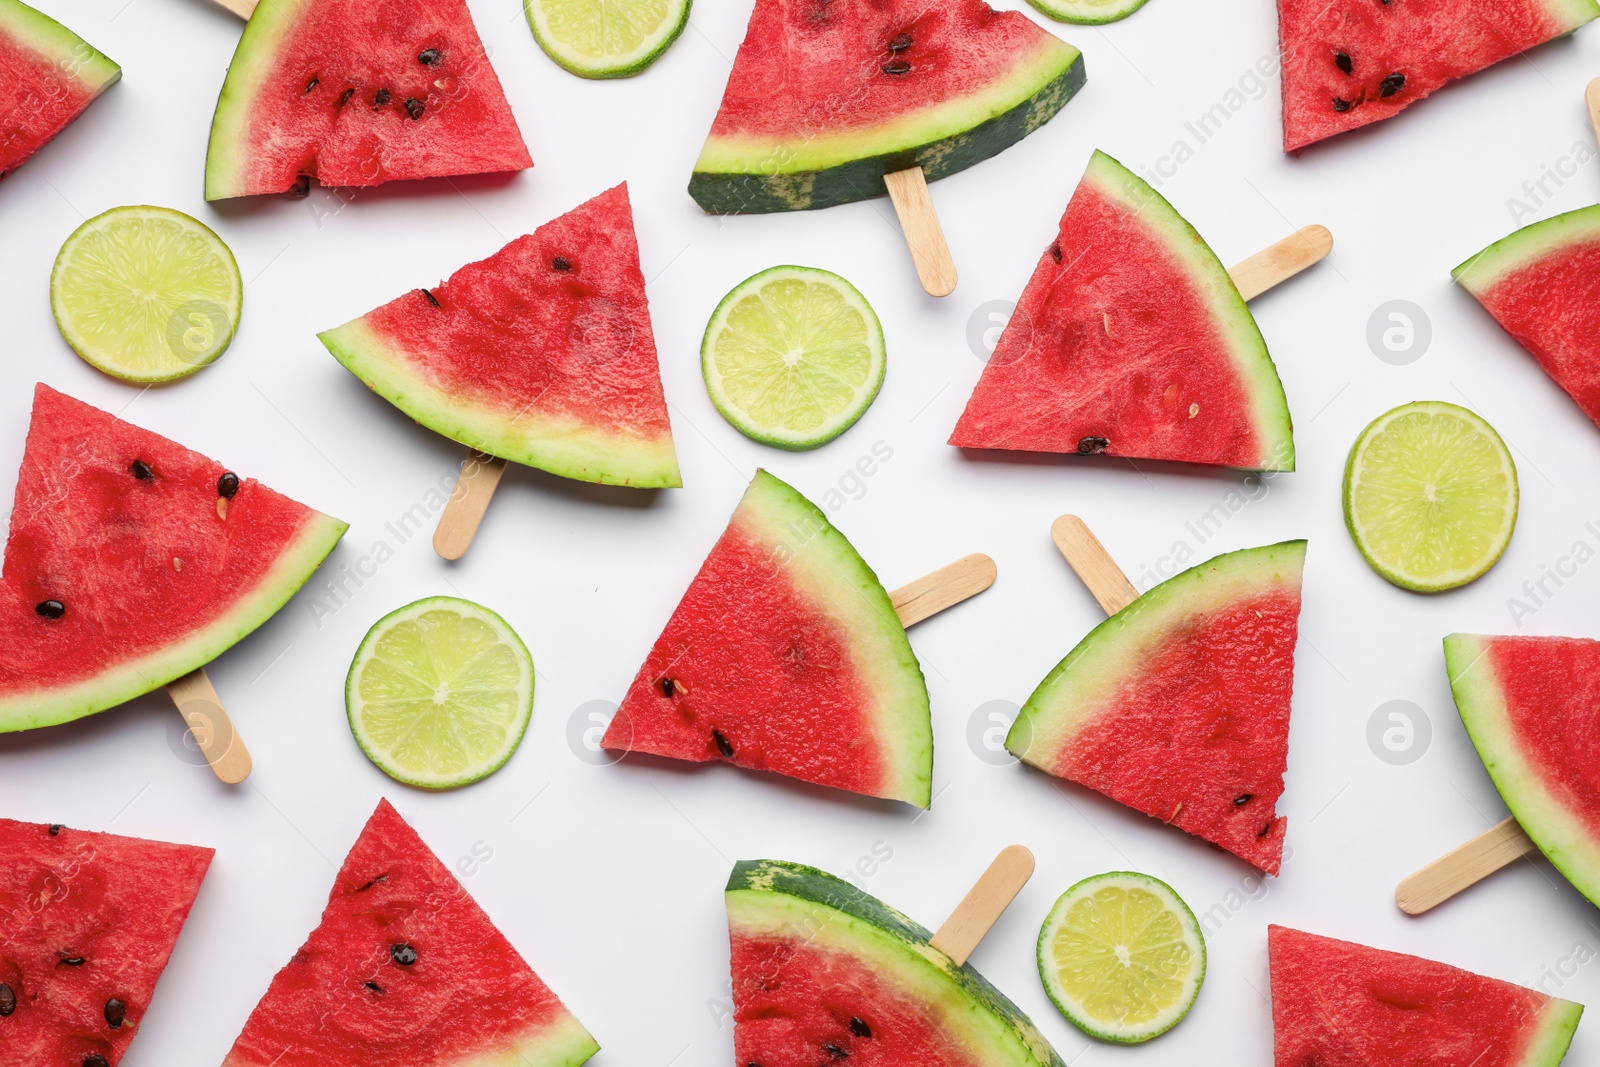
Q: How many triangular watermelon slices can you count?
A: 15